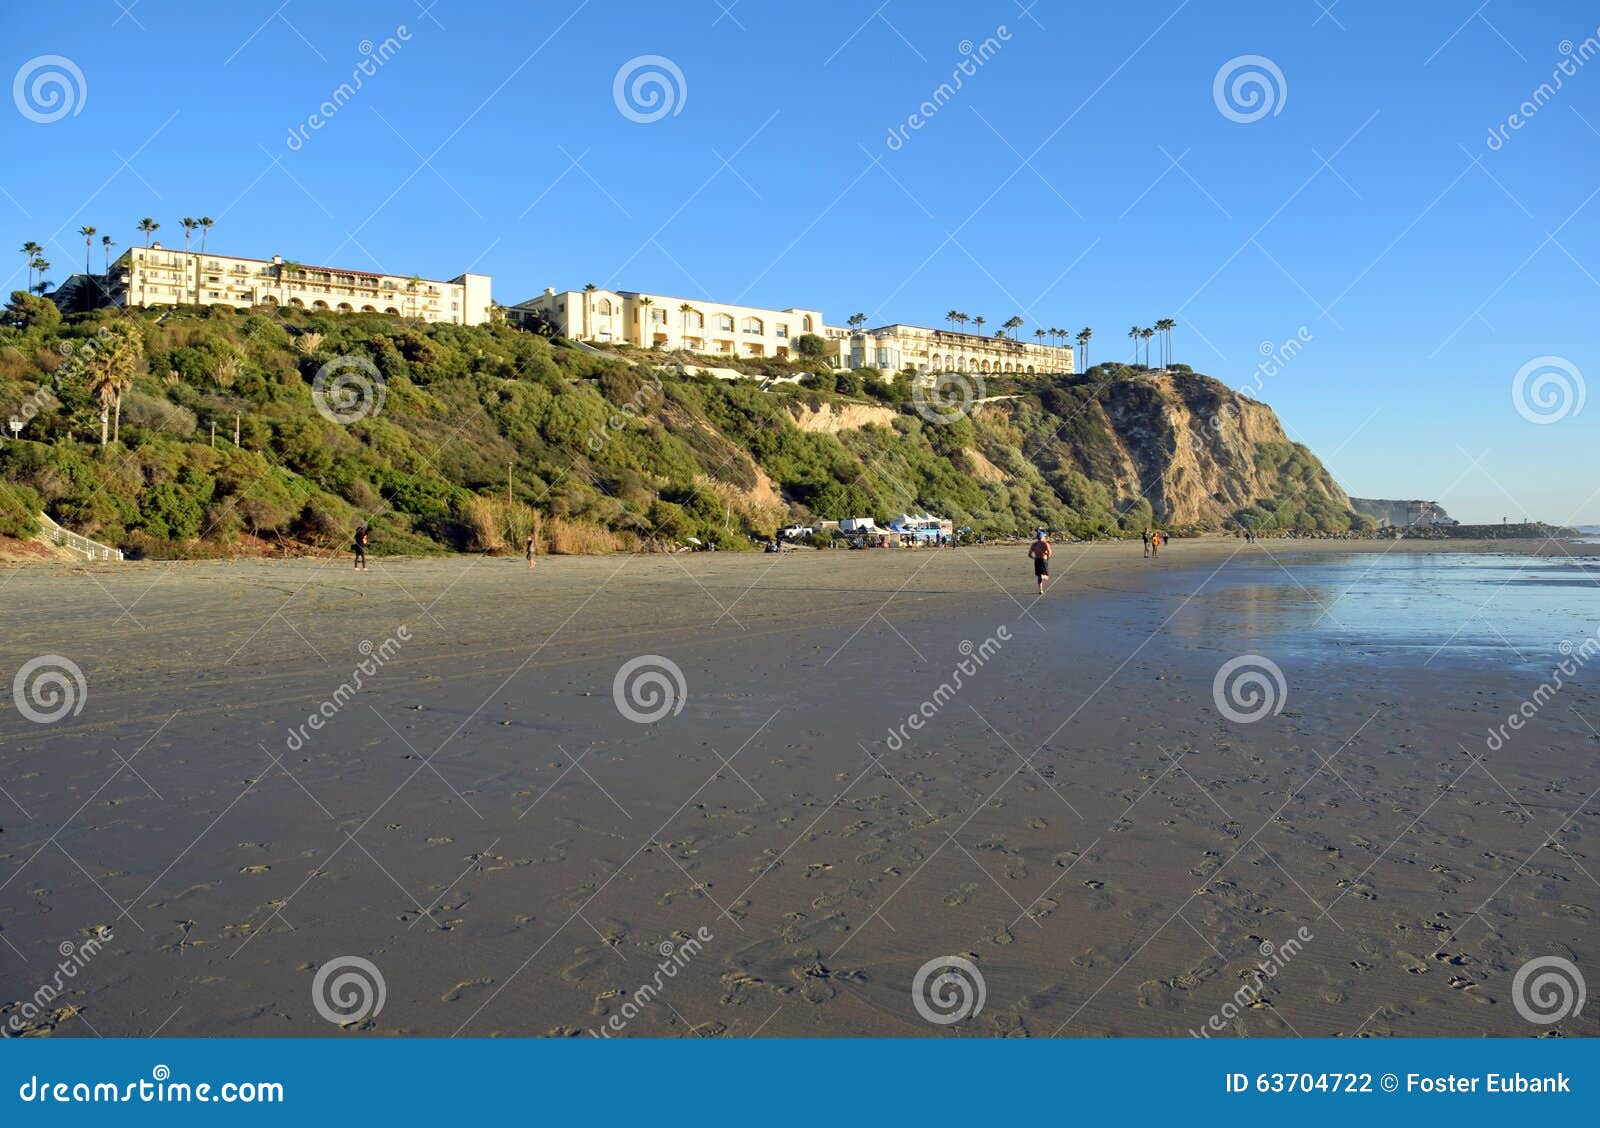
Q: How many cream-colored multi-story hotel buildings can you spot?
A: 3